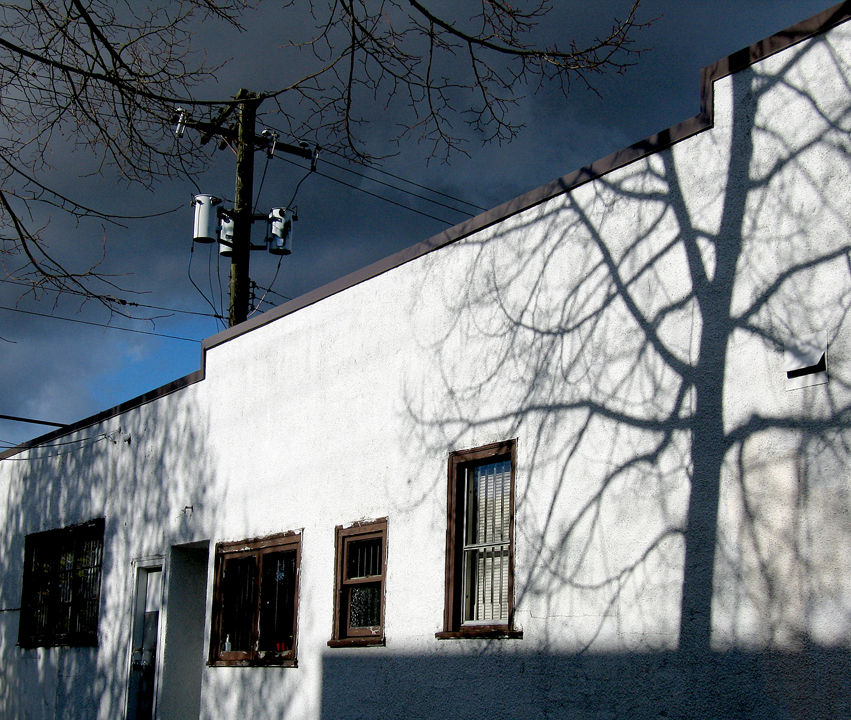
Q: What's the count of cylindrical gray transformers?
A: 3